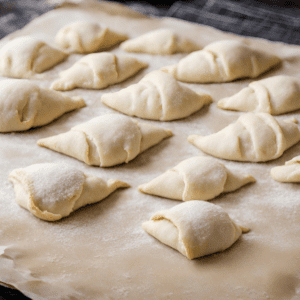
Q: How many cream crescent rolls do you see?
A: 14